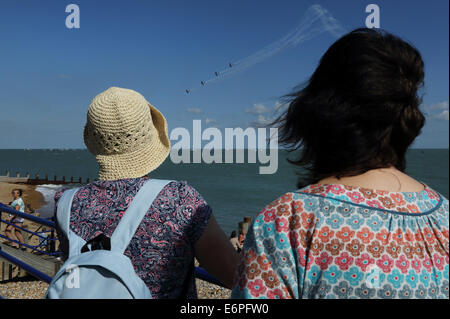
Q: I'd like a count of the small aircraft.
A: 4